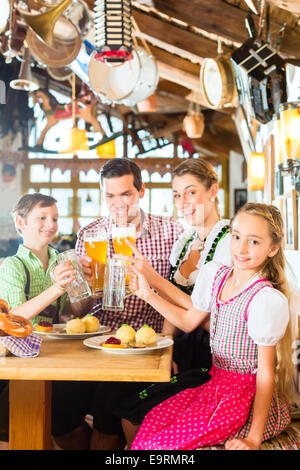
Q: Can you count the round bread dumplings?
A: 4